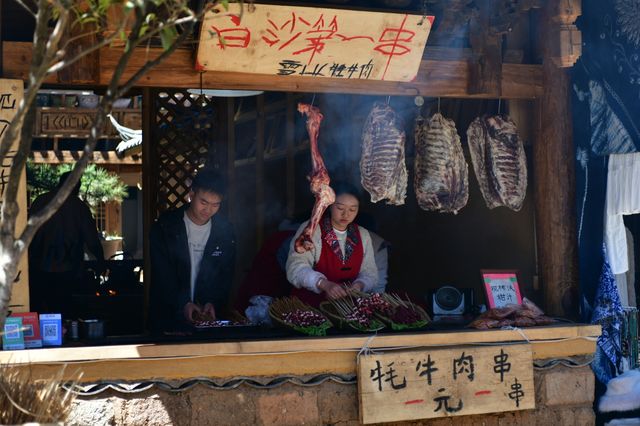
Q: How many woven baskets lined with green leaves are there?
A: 3